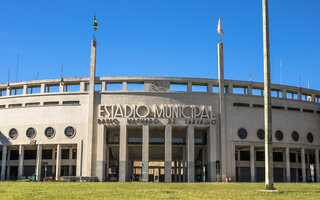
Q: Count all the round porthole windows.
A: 9